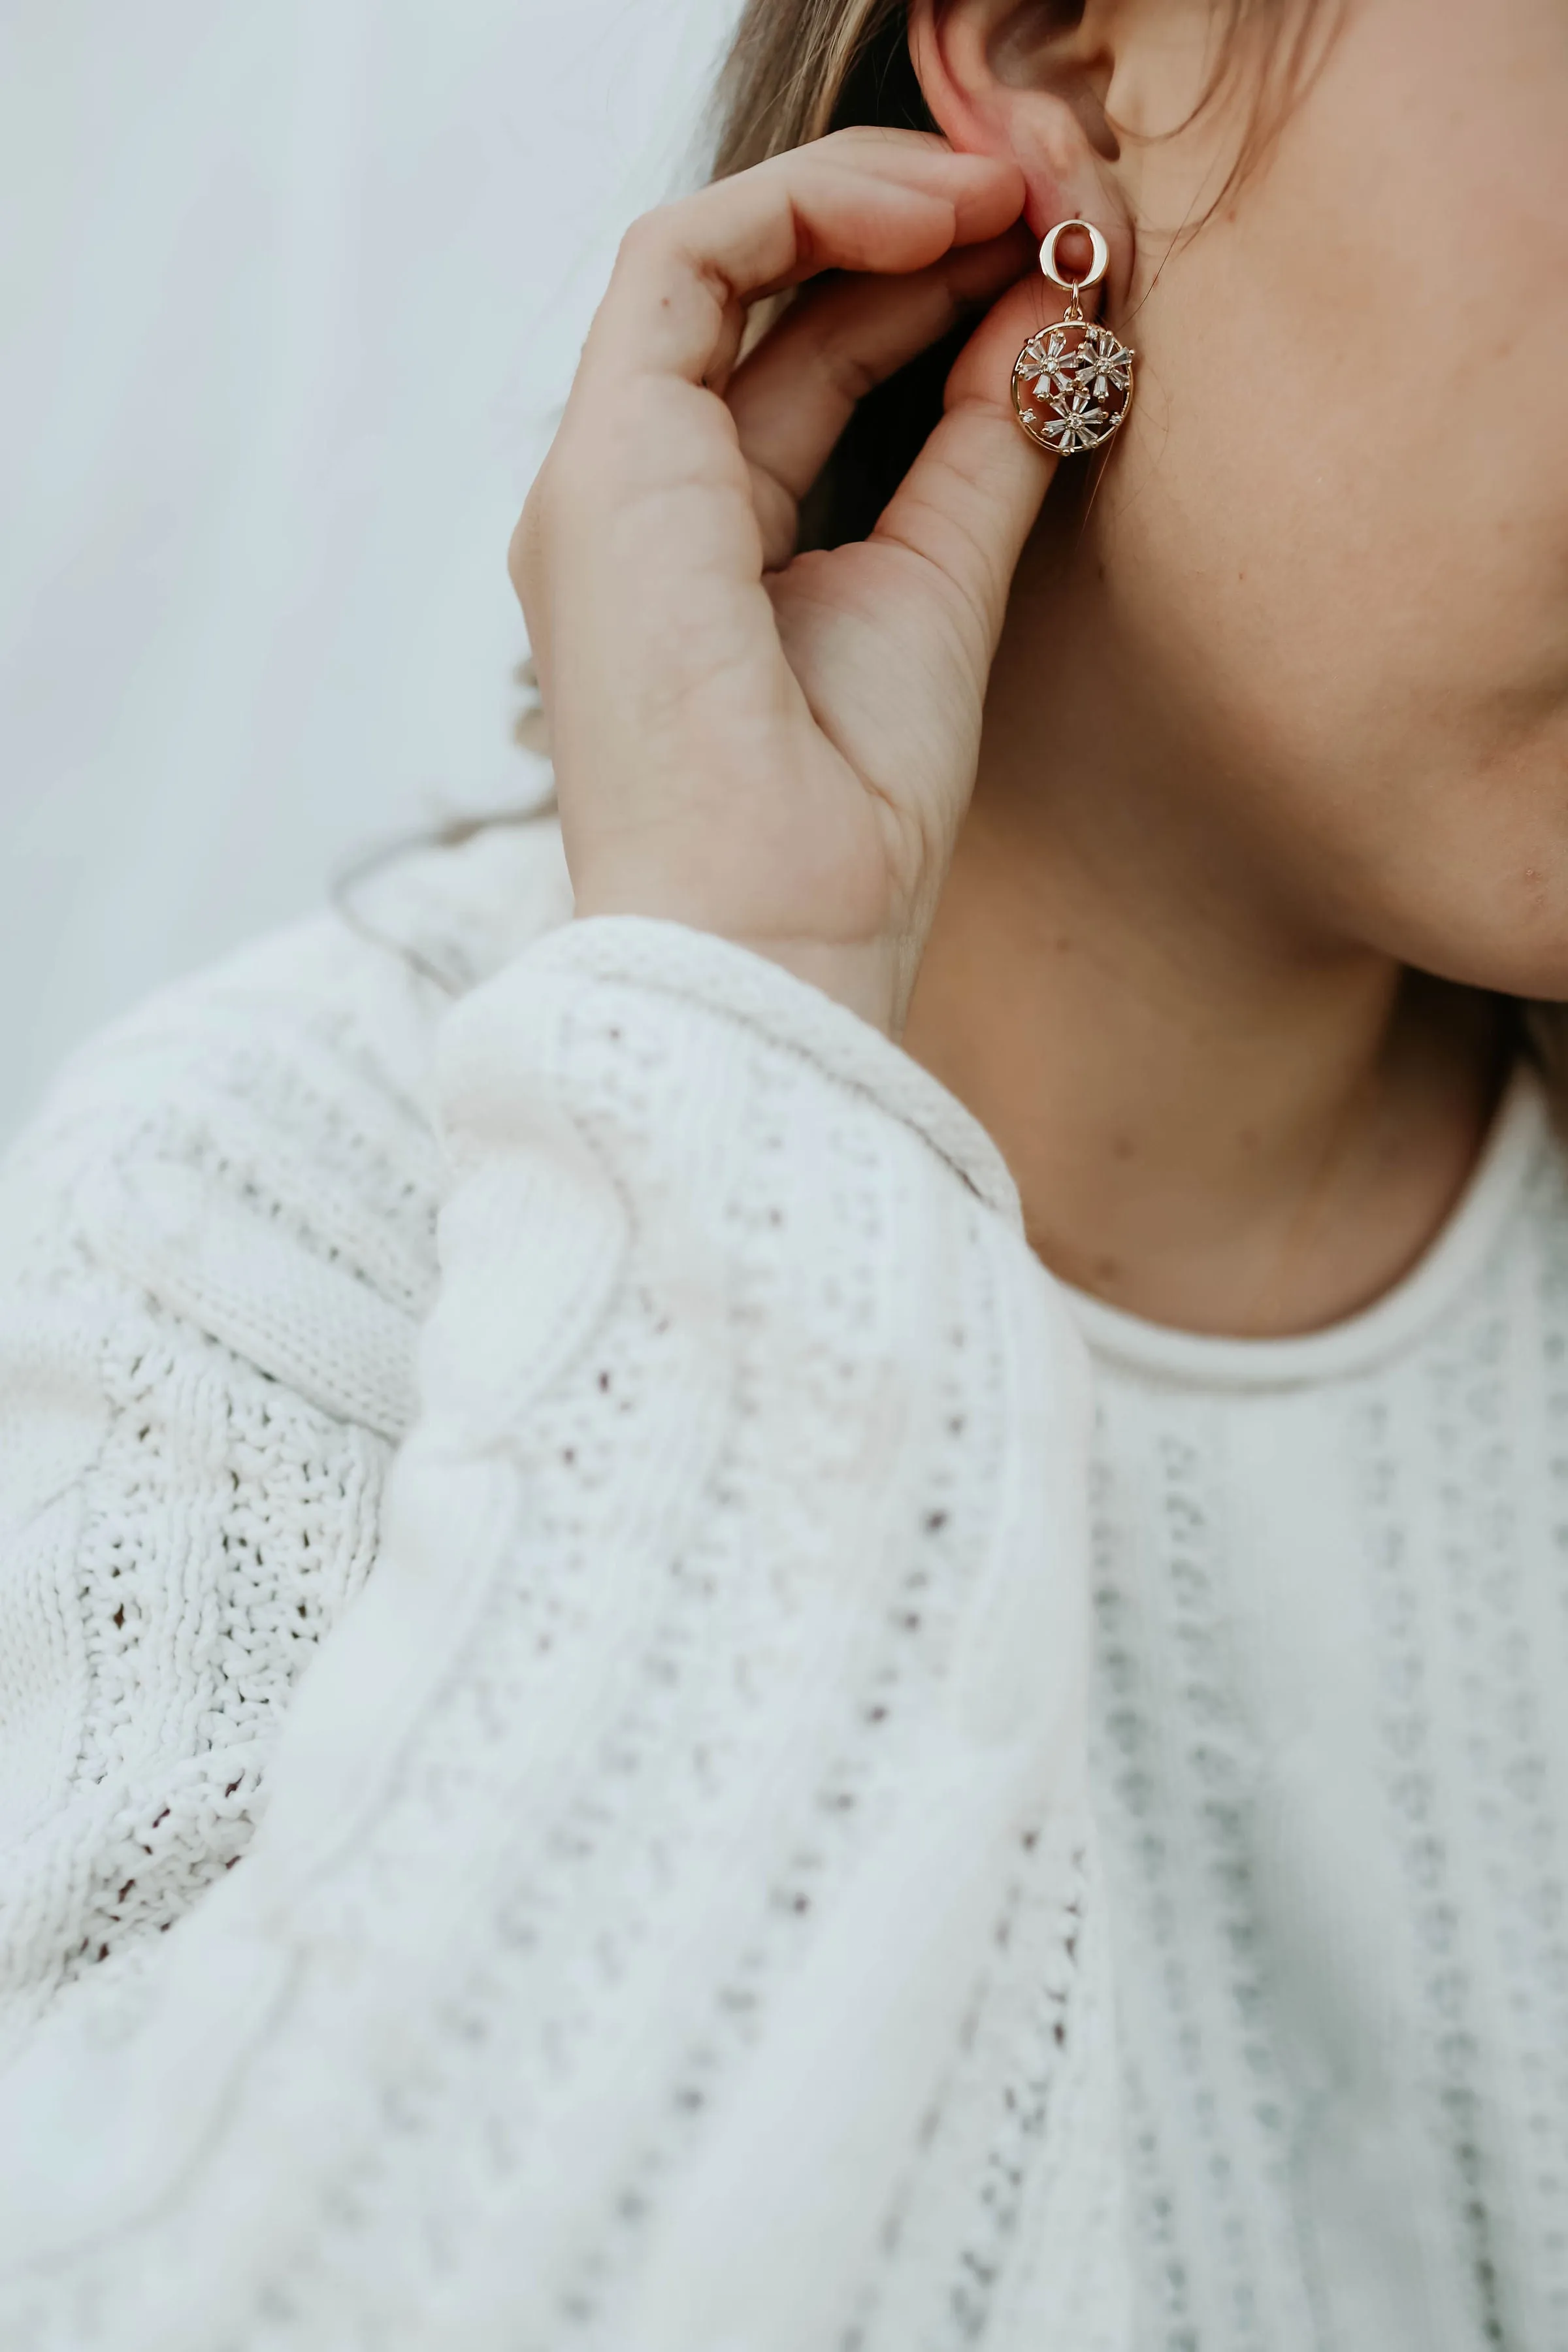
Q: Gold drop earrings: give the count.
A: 1